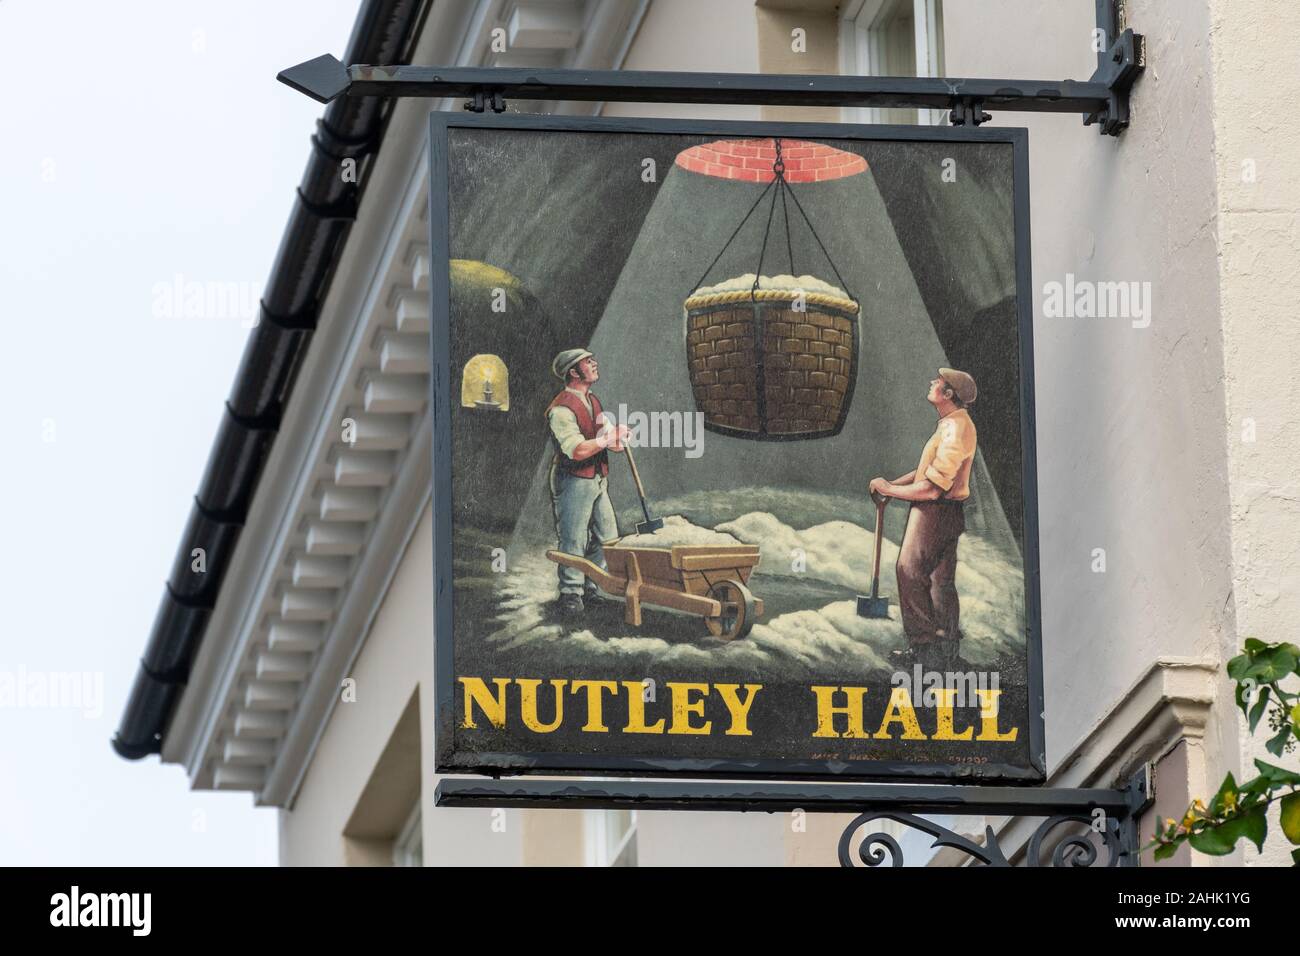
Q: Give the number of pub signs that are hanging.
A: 1